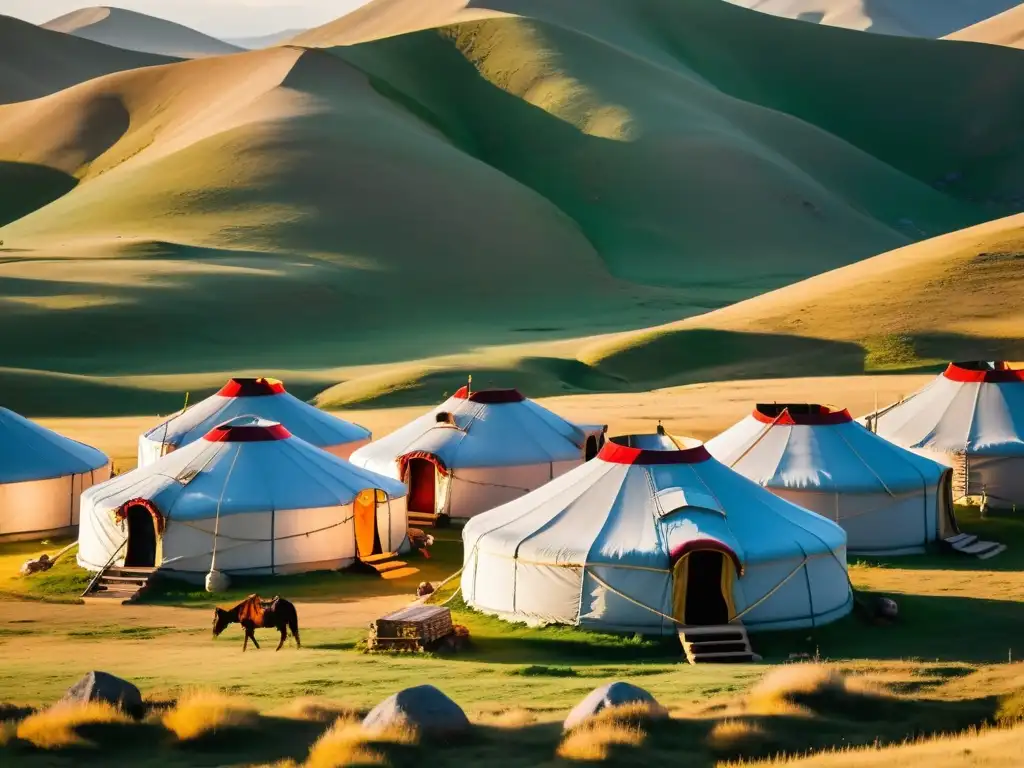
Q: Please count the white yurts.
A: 7